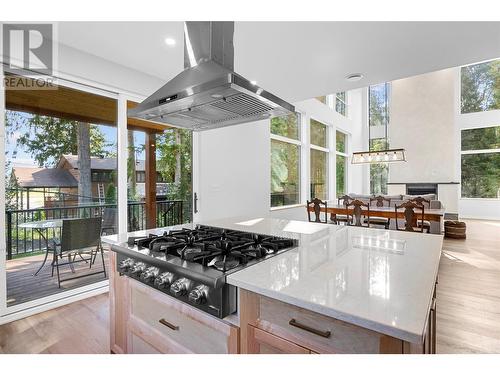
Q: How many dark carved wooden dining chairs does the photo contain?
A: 6